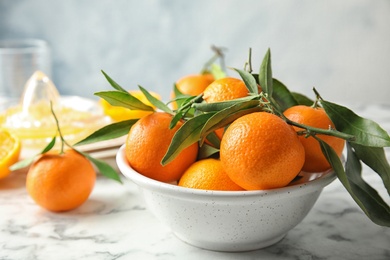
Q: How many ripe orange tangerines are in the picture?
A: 7